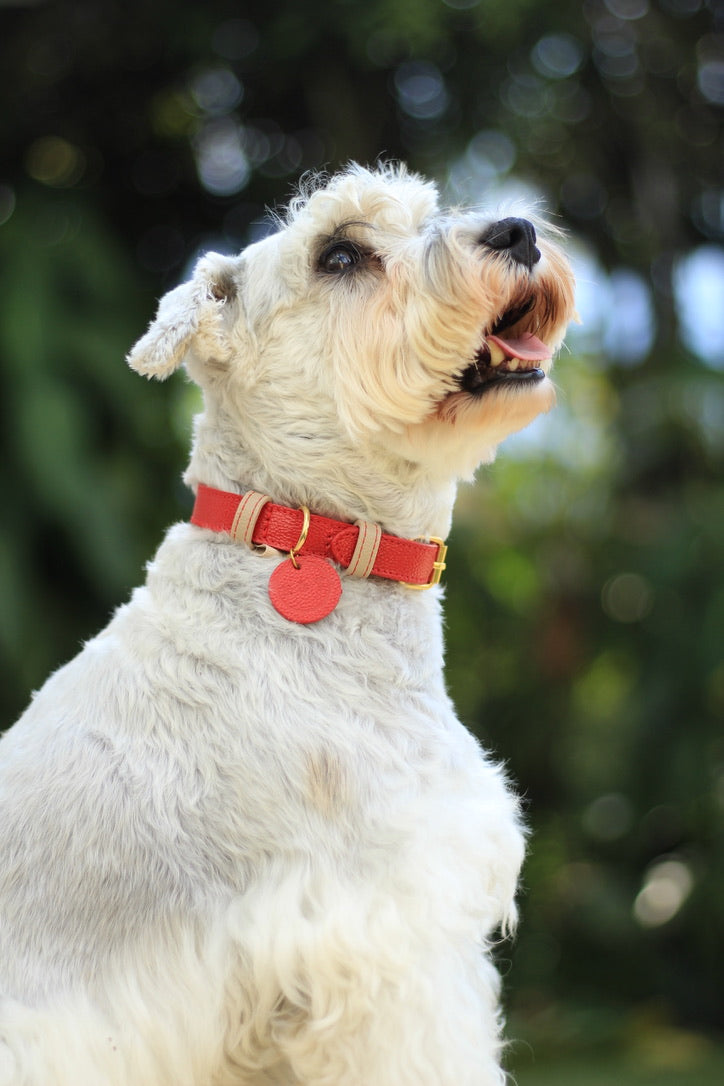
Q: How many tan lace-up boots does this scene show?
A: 0